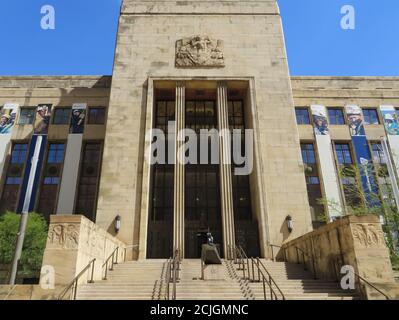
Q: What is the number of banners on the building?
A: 6